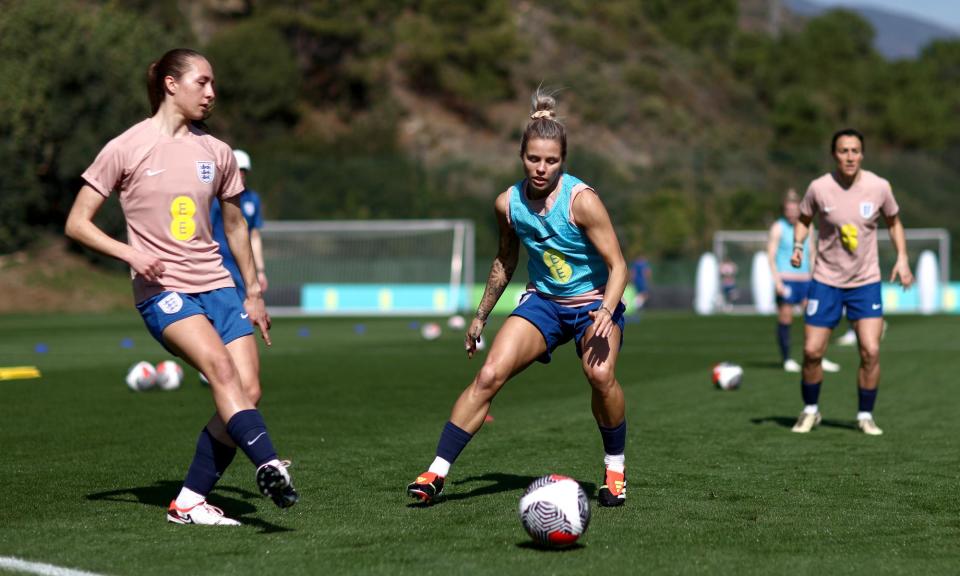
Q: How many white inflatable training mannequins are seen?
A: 3